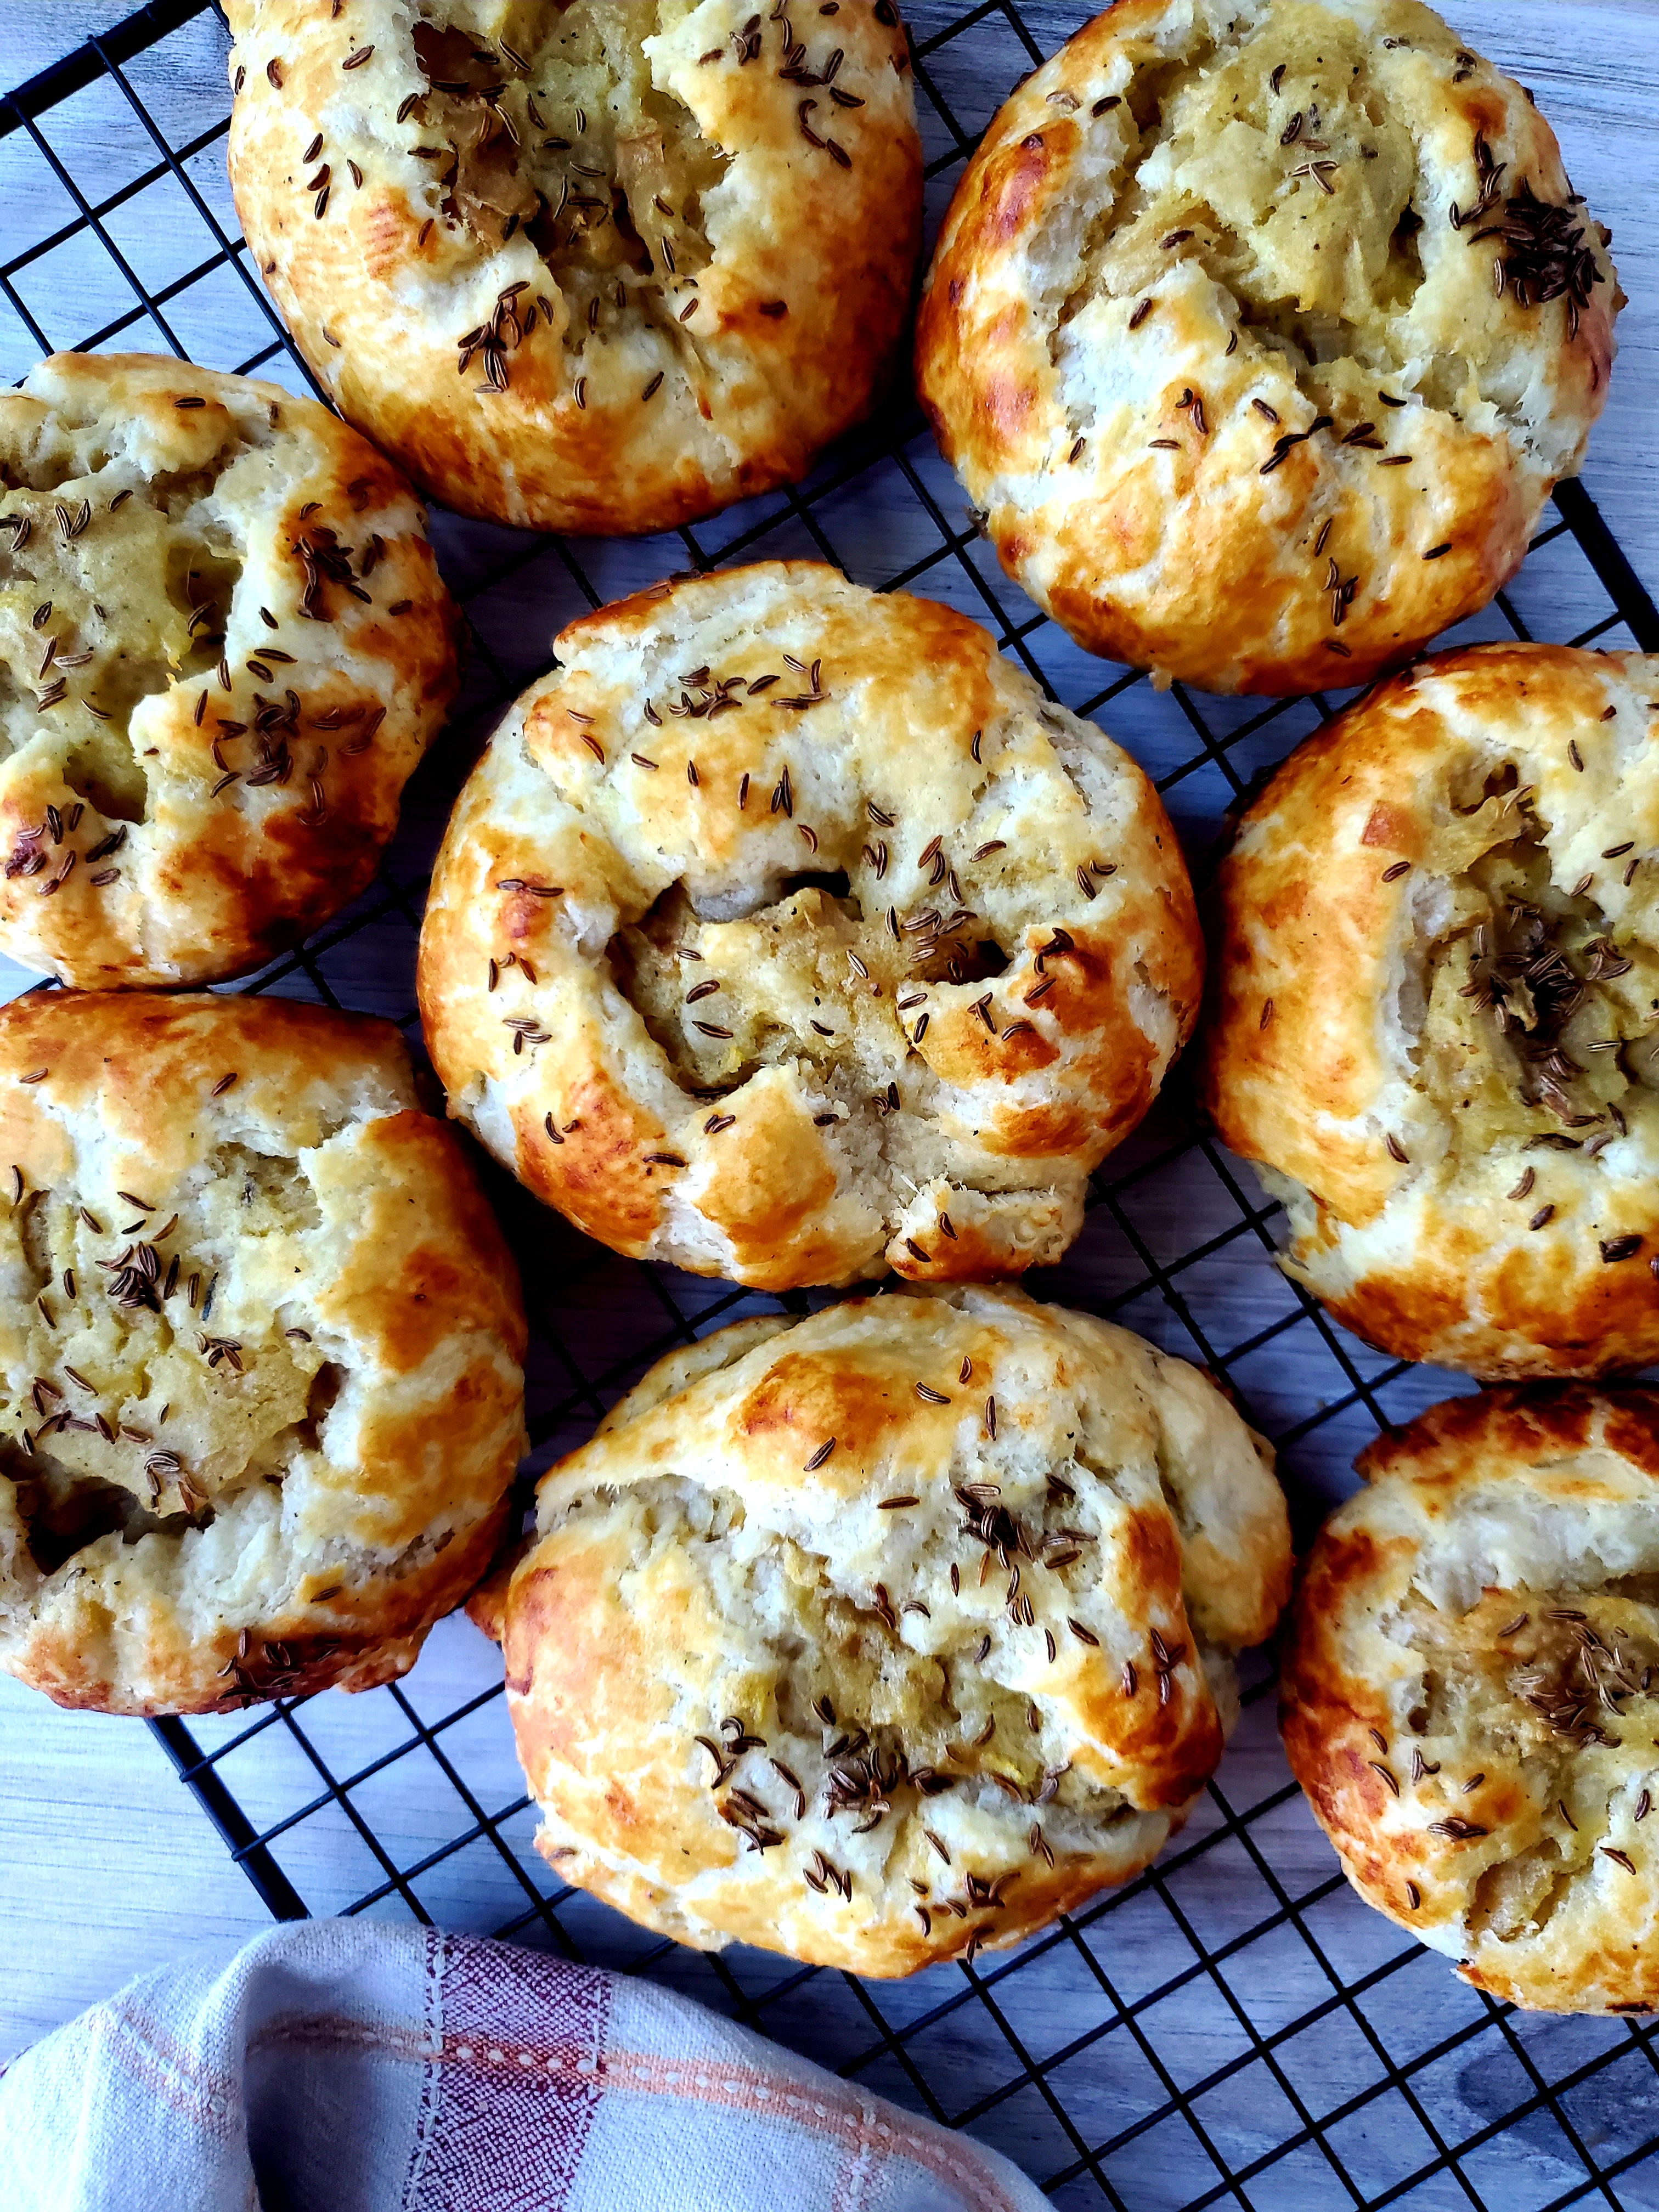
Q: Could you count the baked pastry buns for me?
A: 8